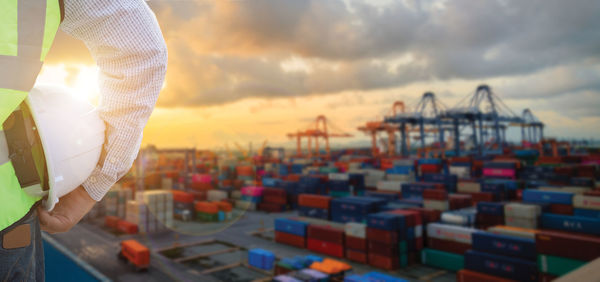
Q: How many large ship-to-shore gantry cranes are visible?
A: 5